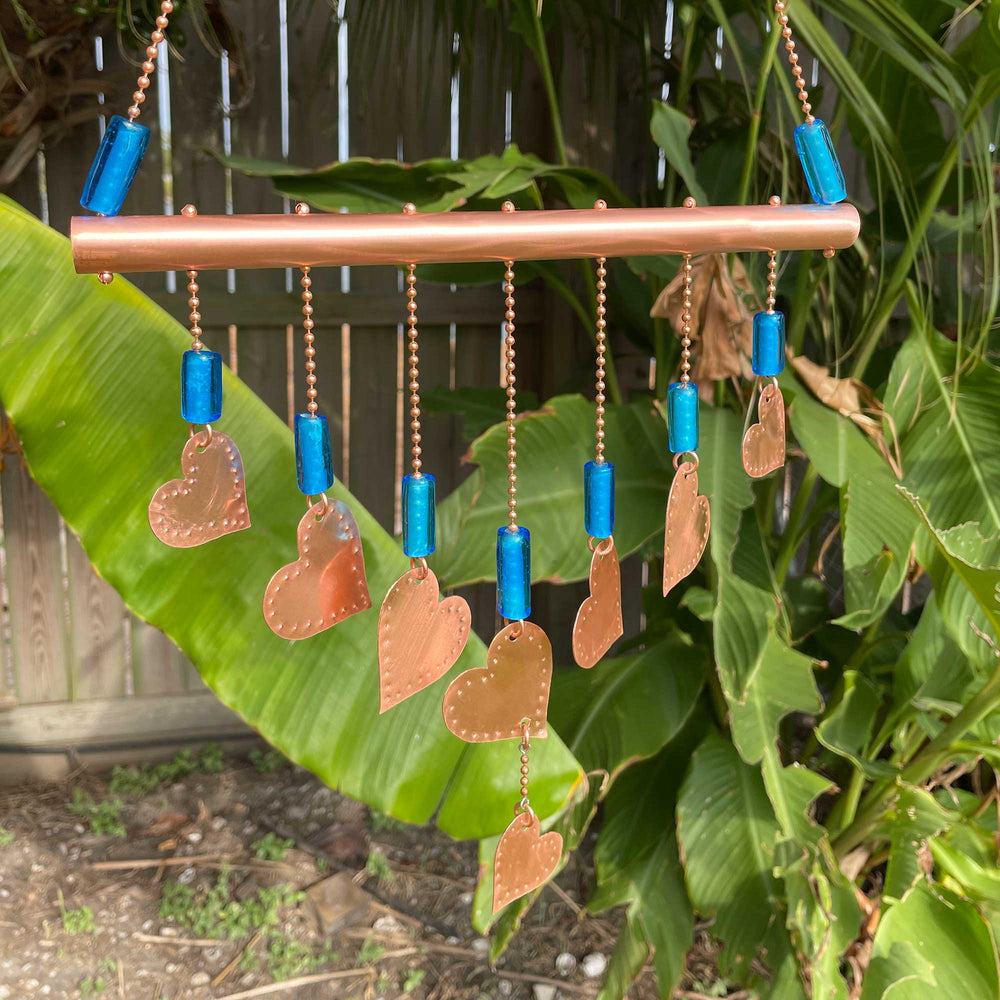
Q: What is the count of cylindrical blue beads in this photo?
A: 9